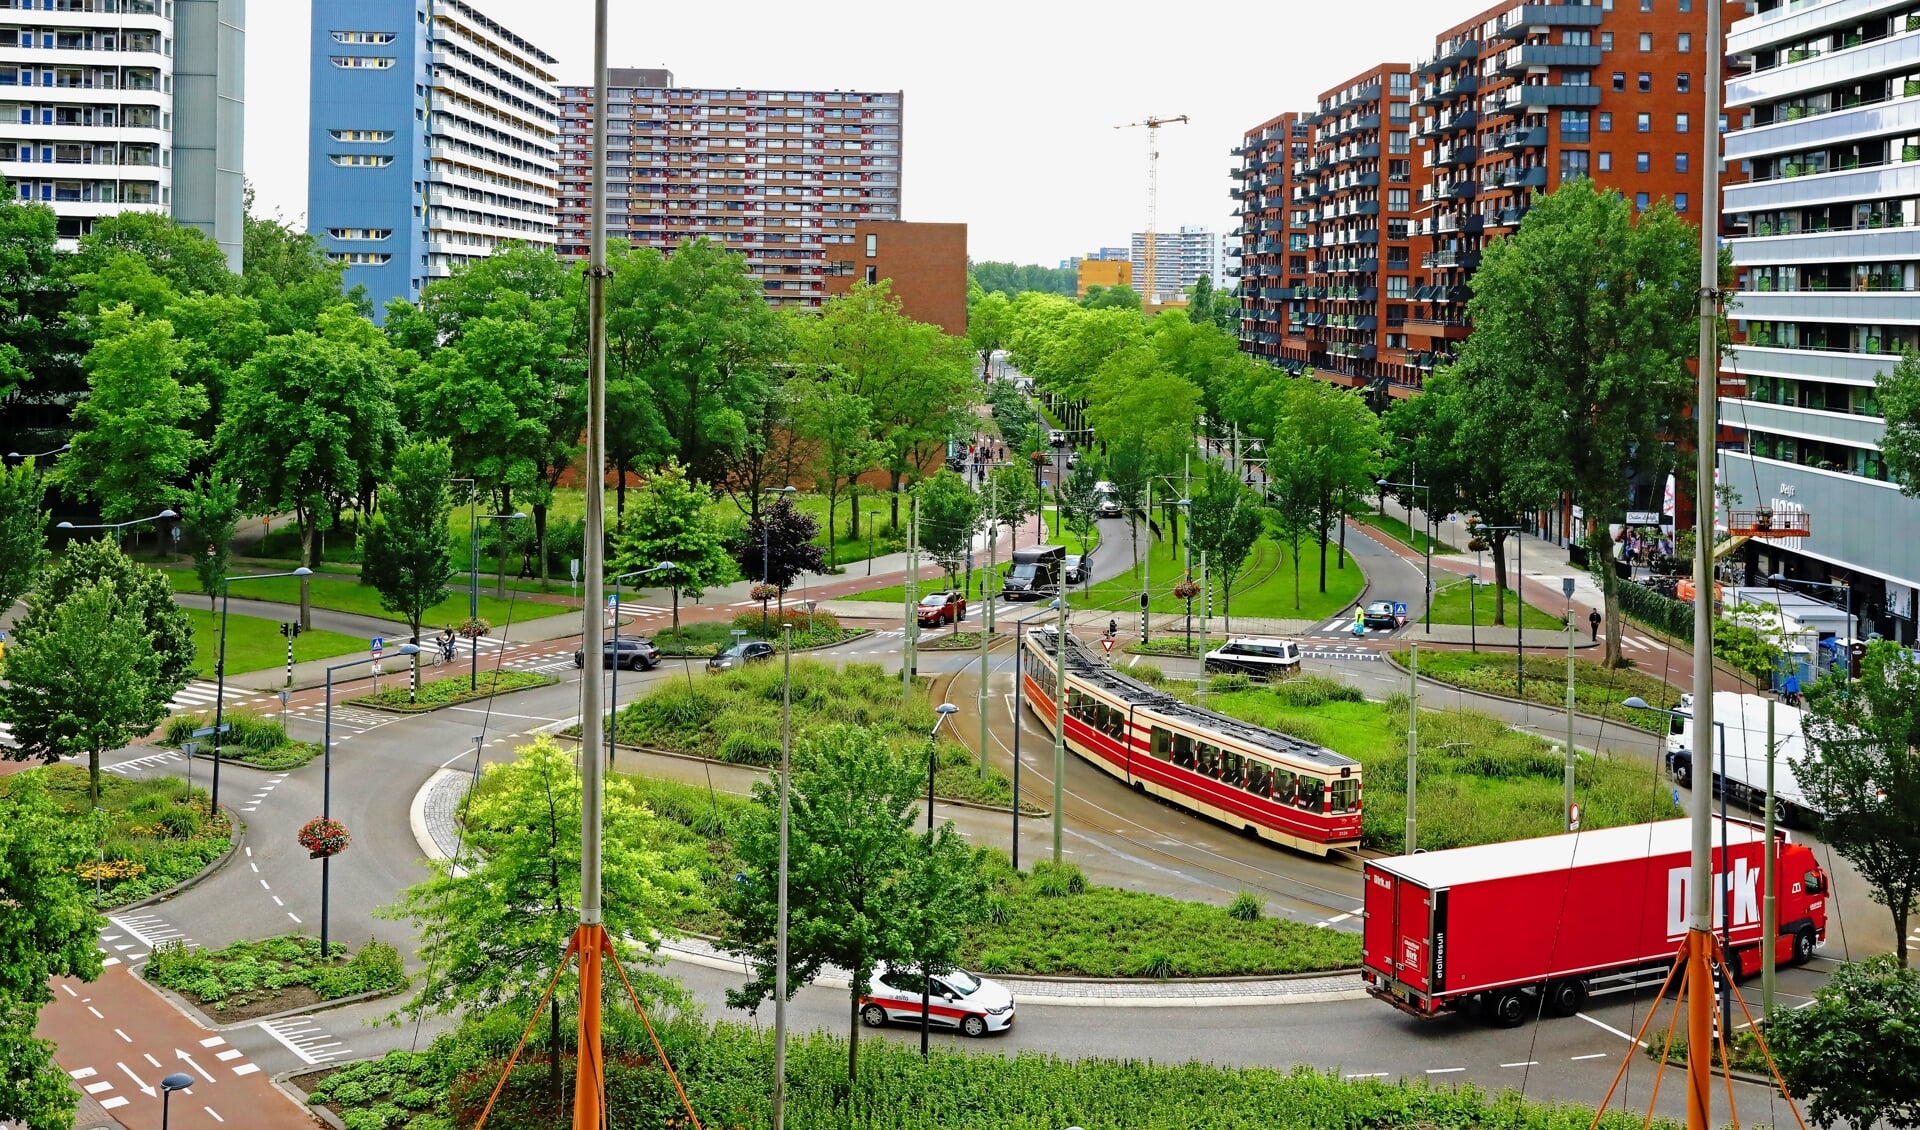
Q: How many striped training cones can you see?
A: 0